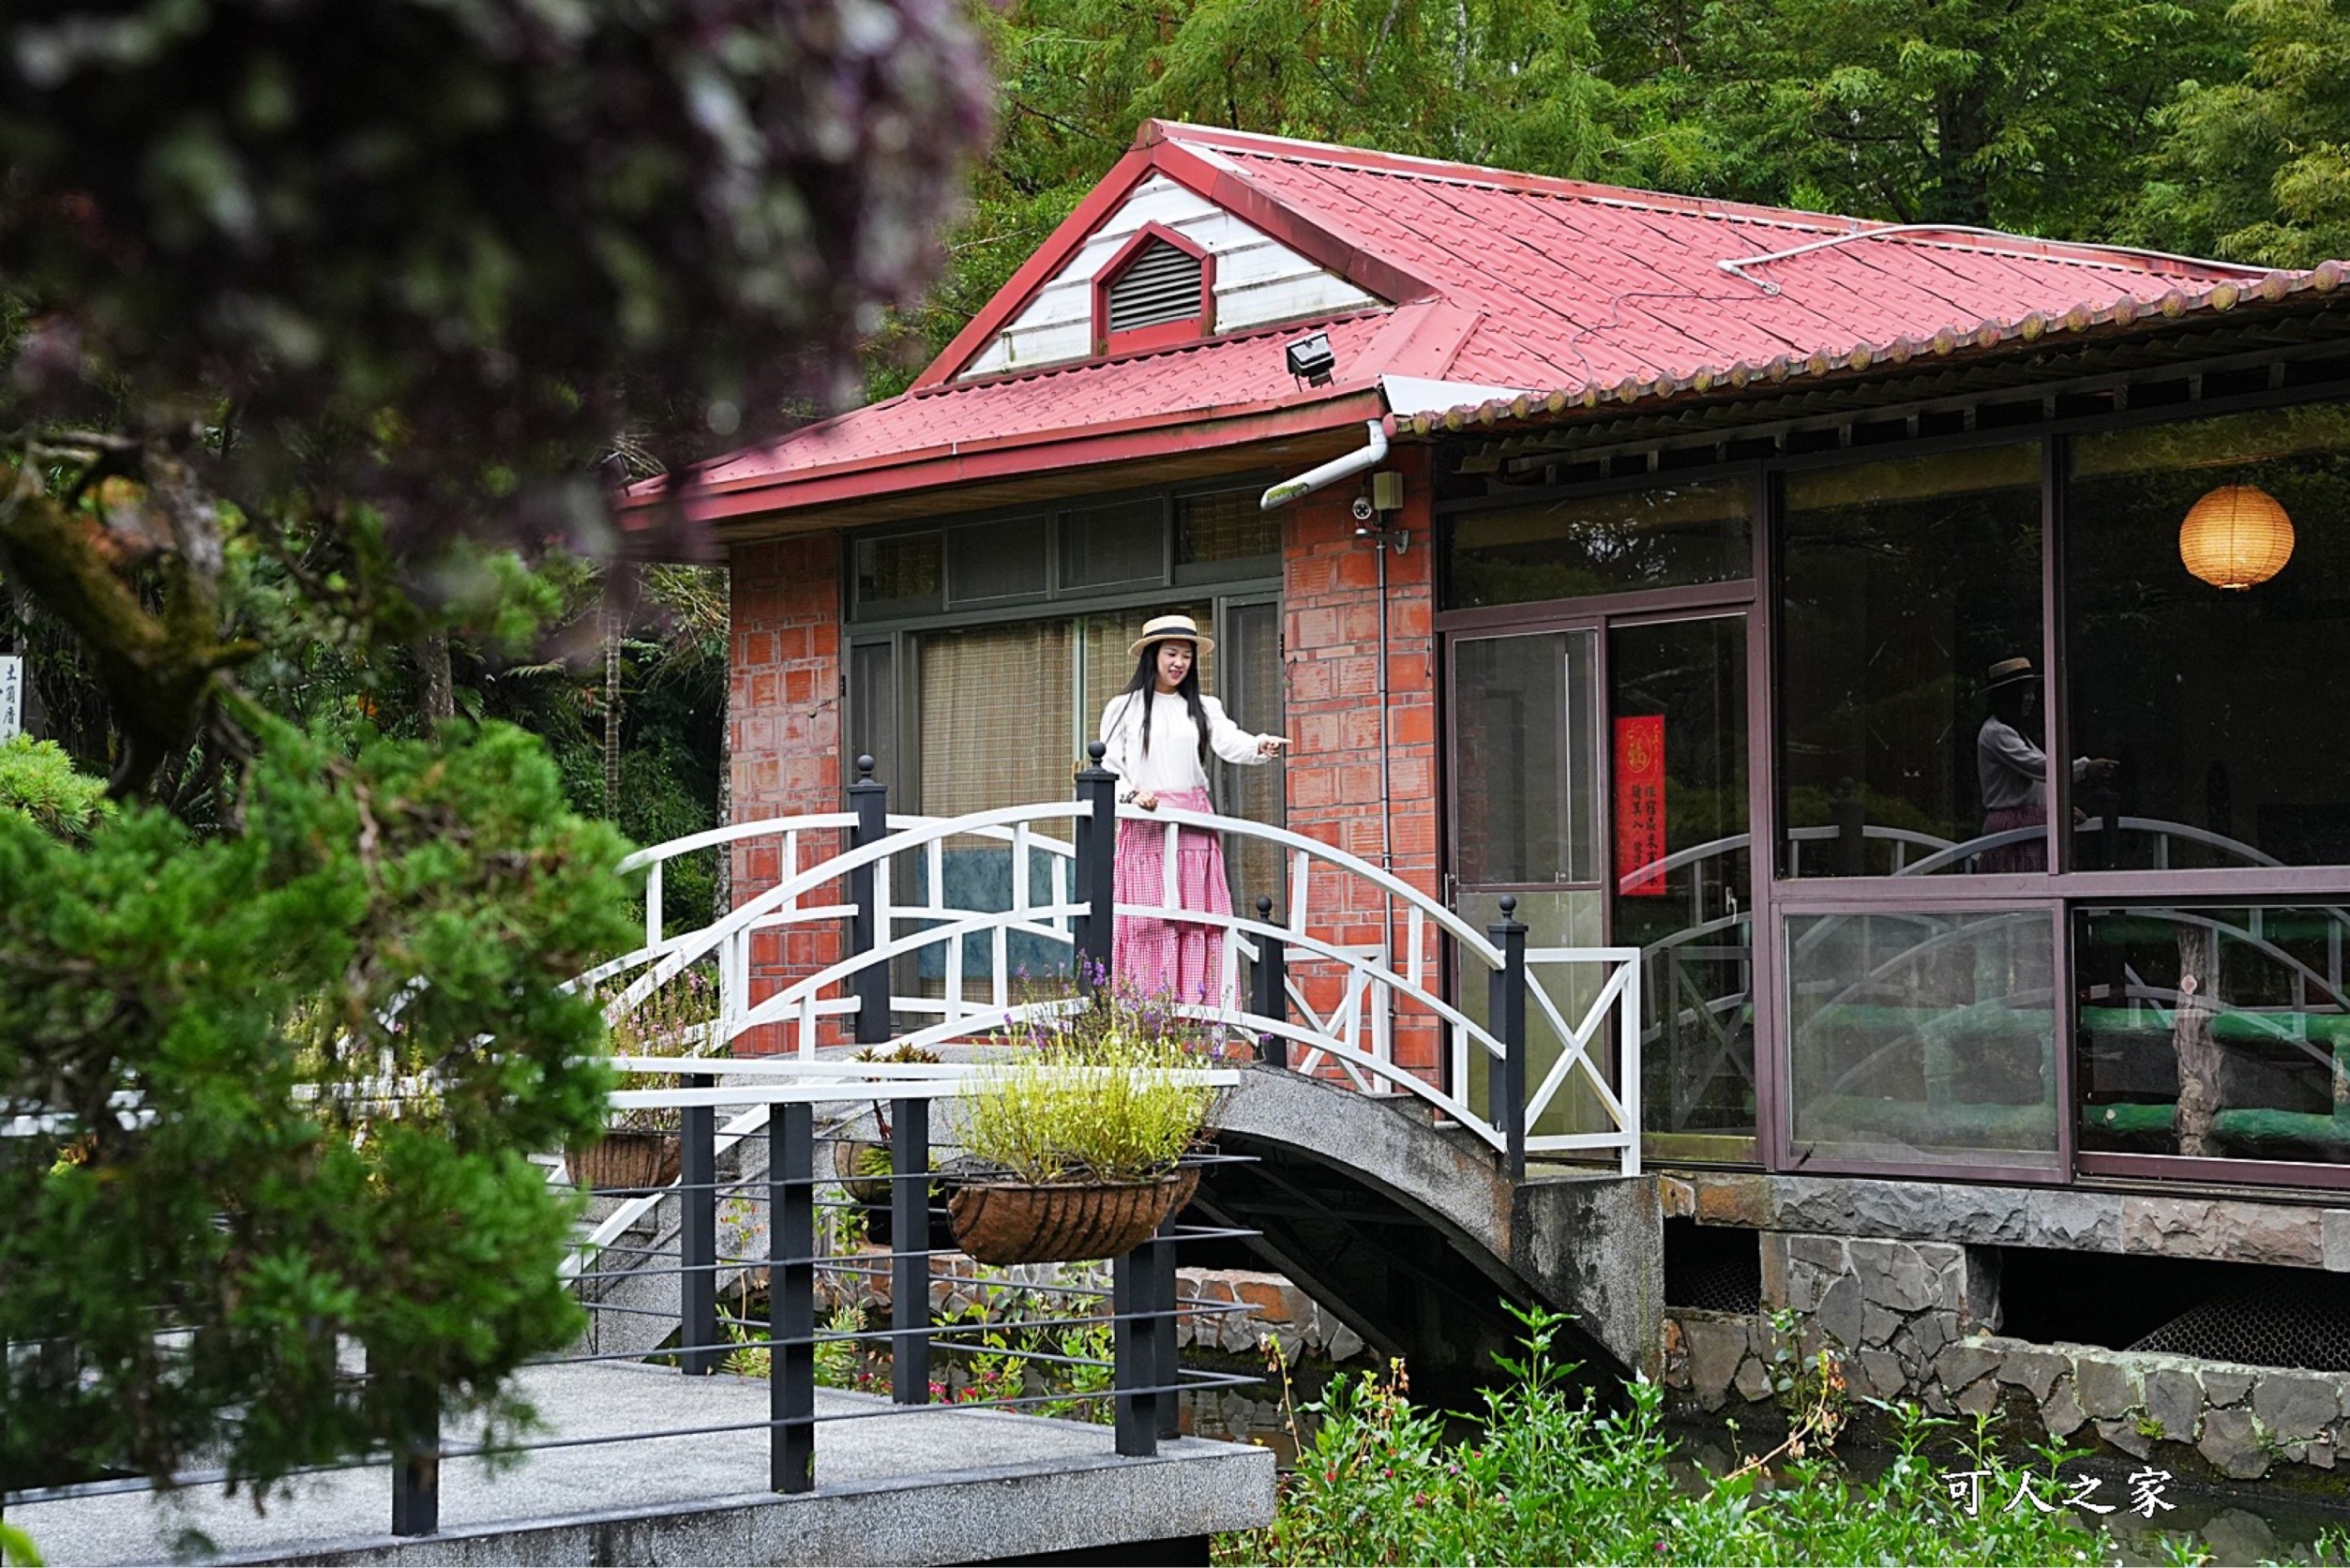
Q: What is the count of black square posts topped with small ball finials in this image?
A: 4